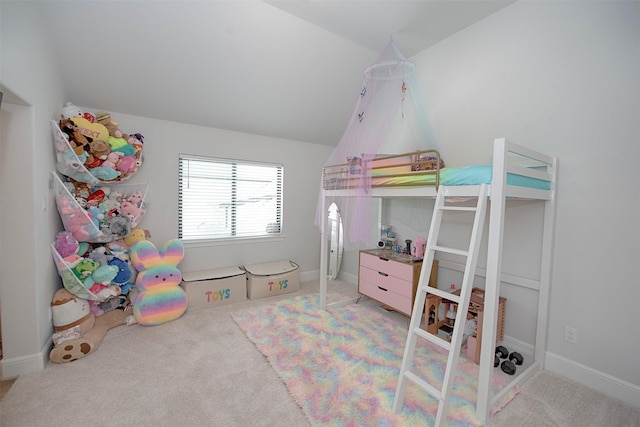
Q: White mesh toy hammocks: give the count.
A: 3